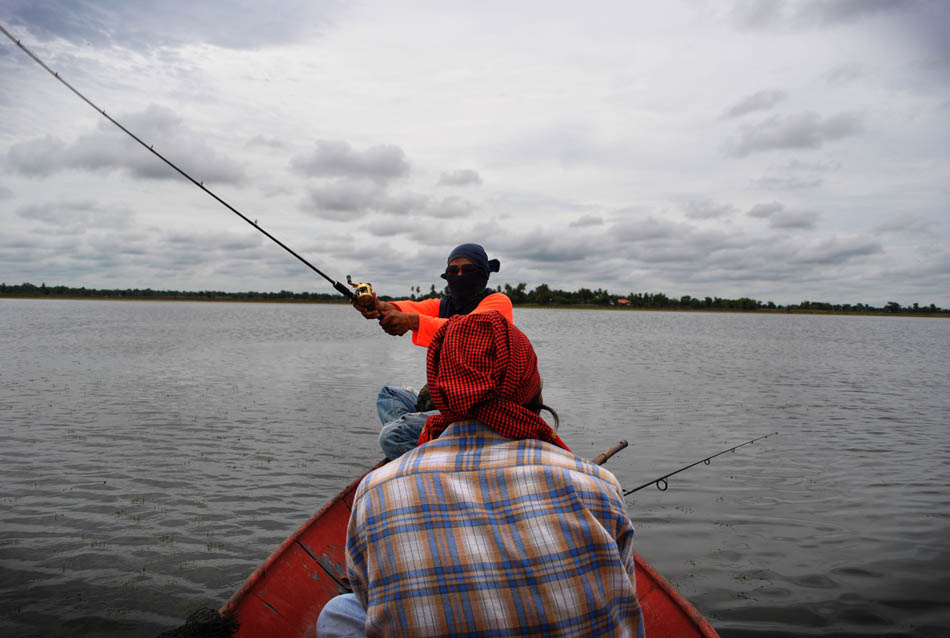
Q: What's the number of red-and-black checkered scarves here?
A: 1